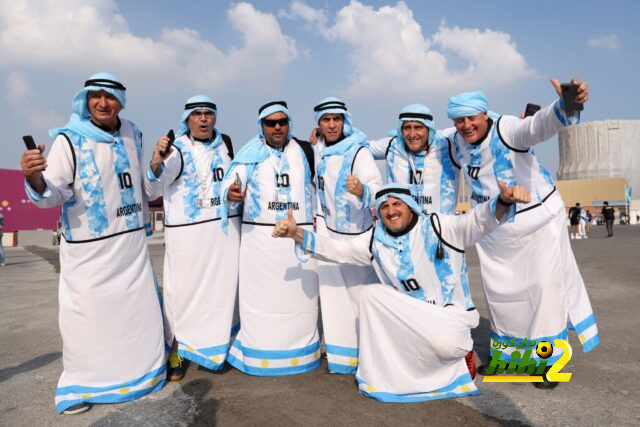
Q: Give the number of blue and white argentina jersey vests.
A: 7